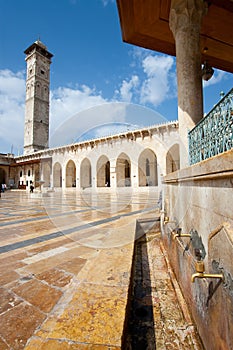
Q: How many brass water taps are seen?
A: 3